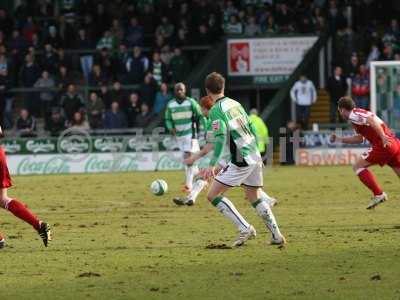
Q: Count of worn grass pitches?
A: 1